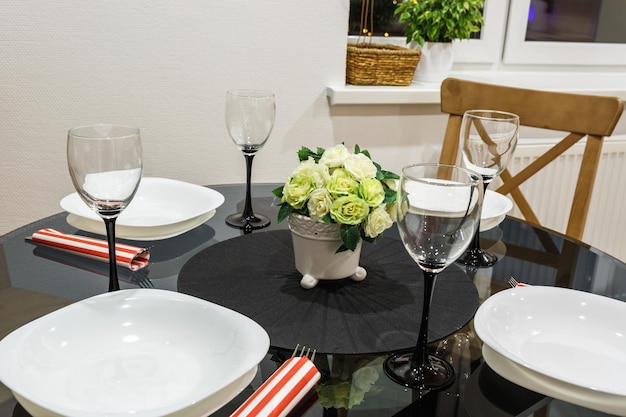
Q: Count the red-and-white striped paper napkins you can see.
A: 3